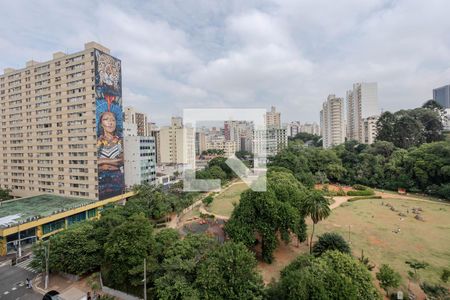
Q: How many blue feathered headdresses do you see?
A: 1